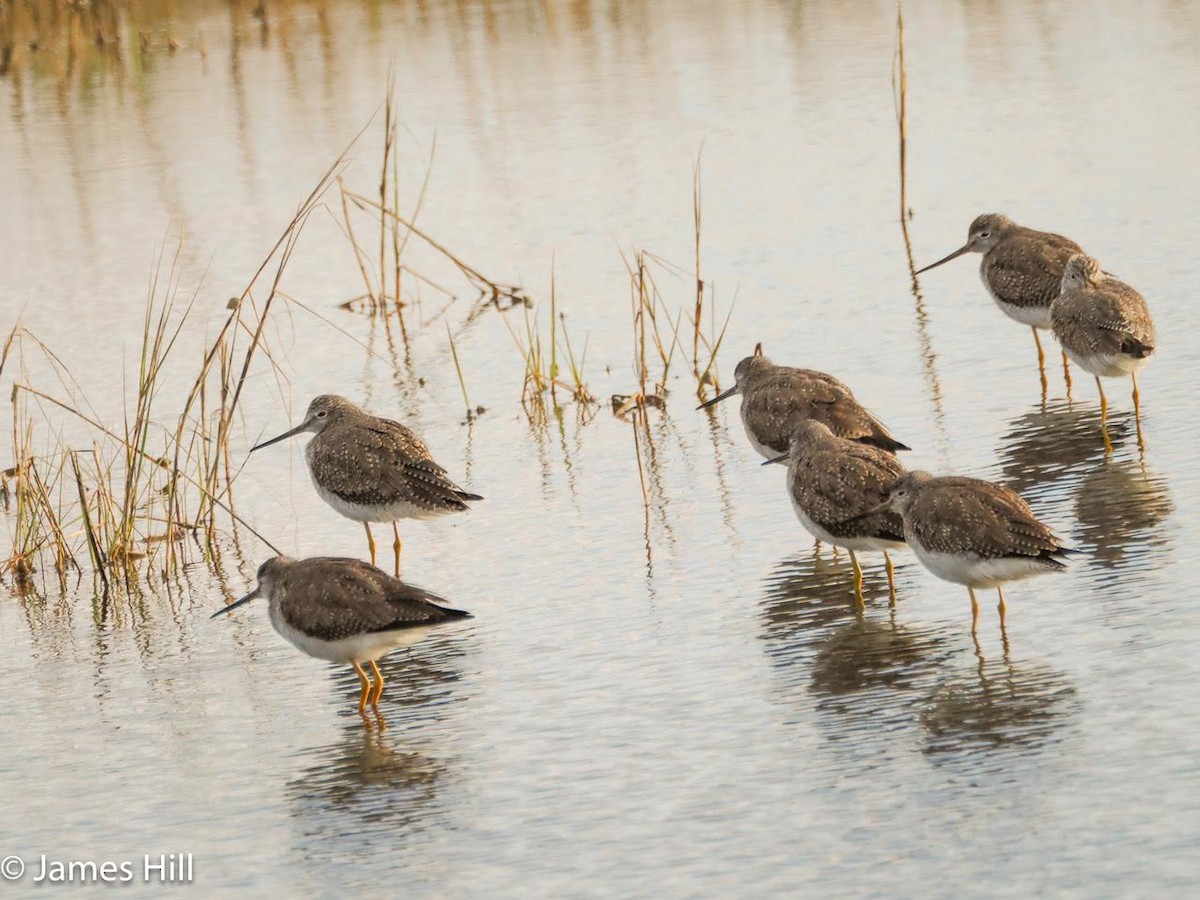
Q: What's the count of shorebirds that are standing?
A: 7